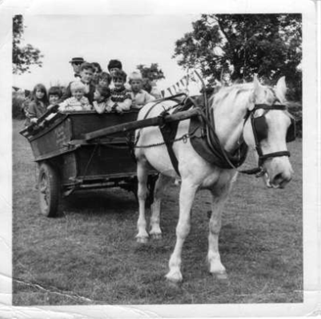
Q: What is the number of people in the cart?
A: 11